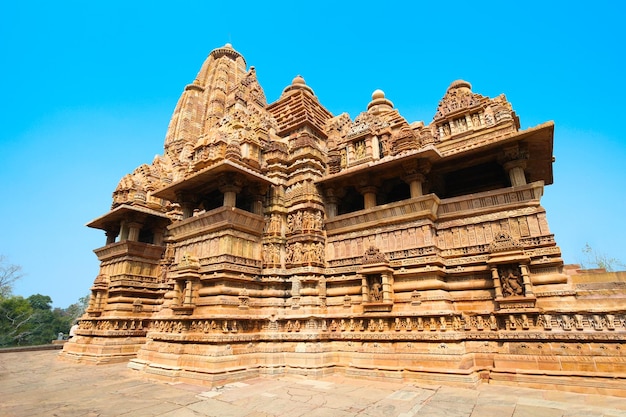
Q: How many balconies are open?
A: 3